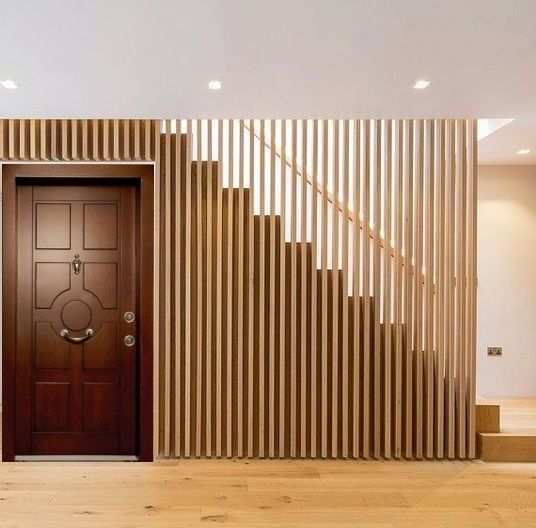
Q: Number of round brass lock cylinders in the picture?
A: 2